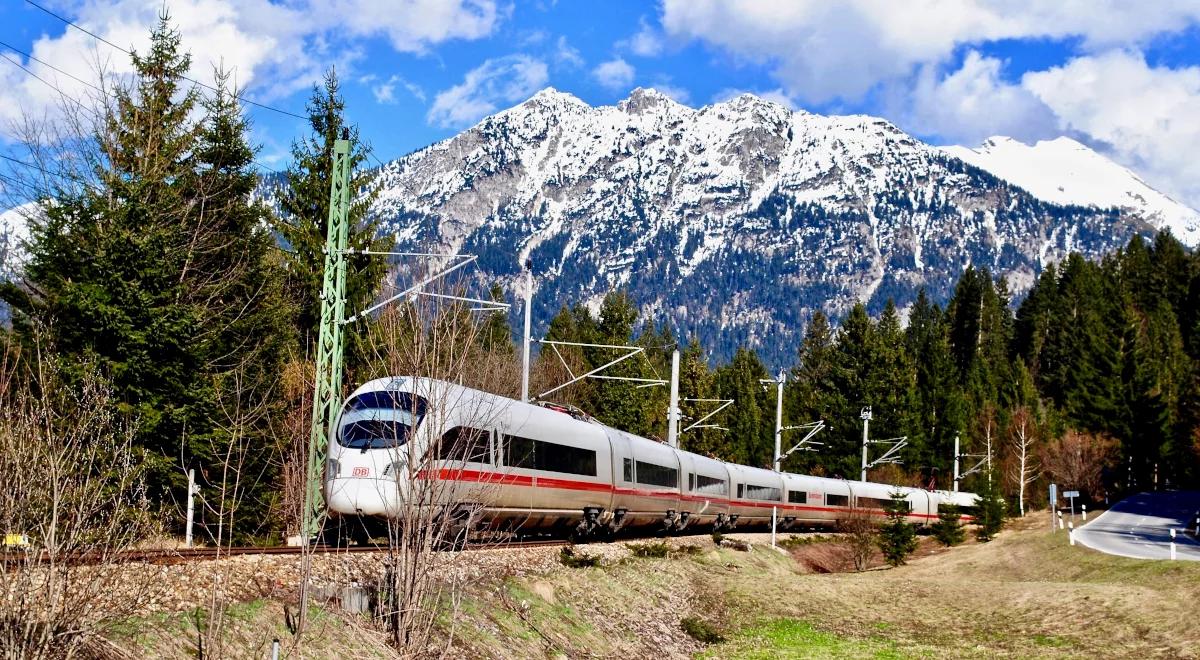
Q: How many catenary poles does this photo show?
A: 6